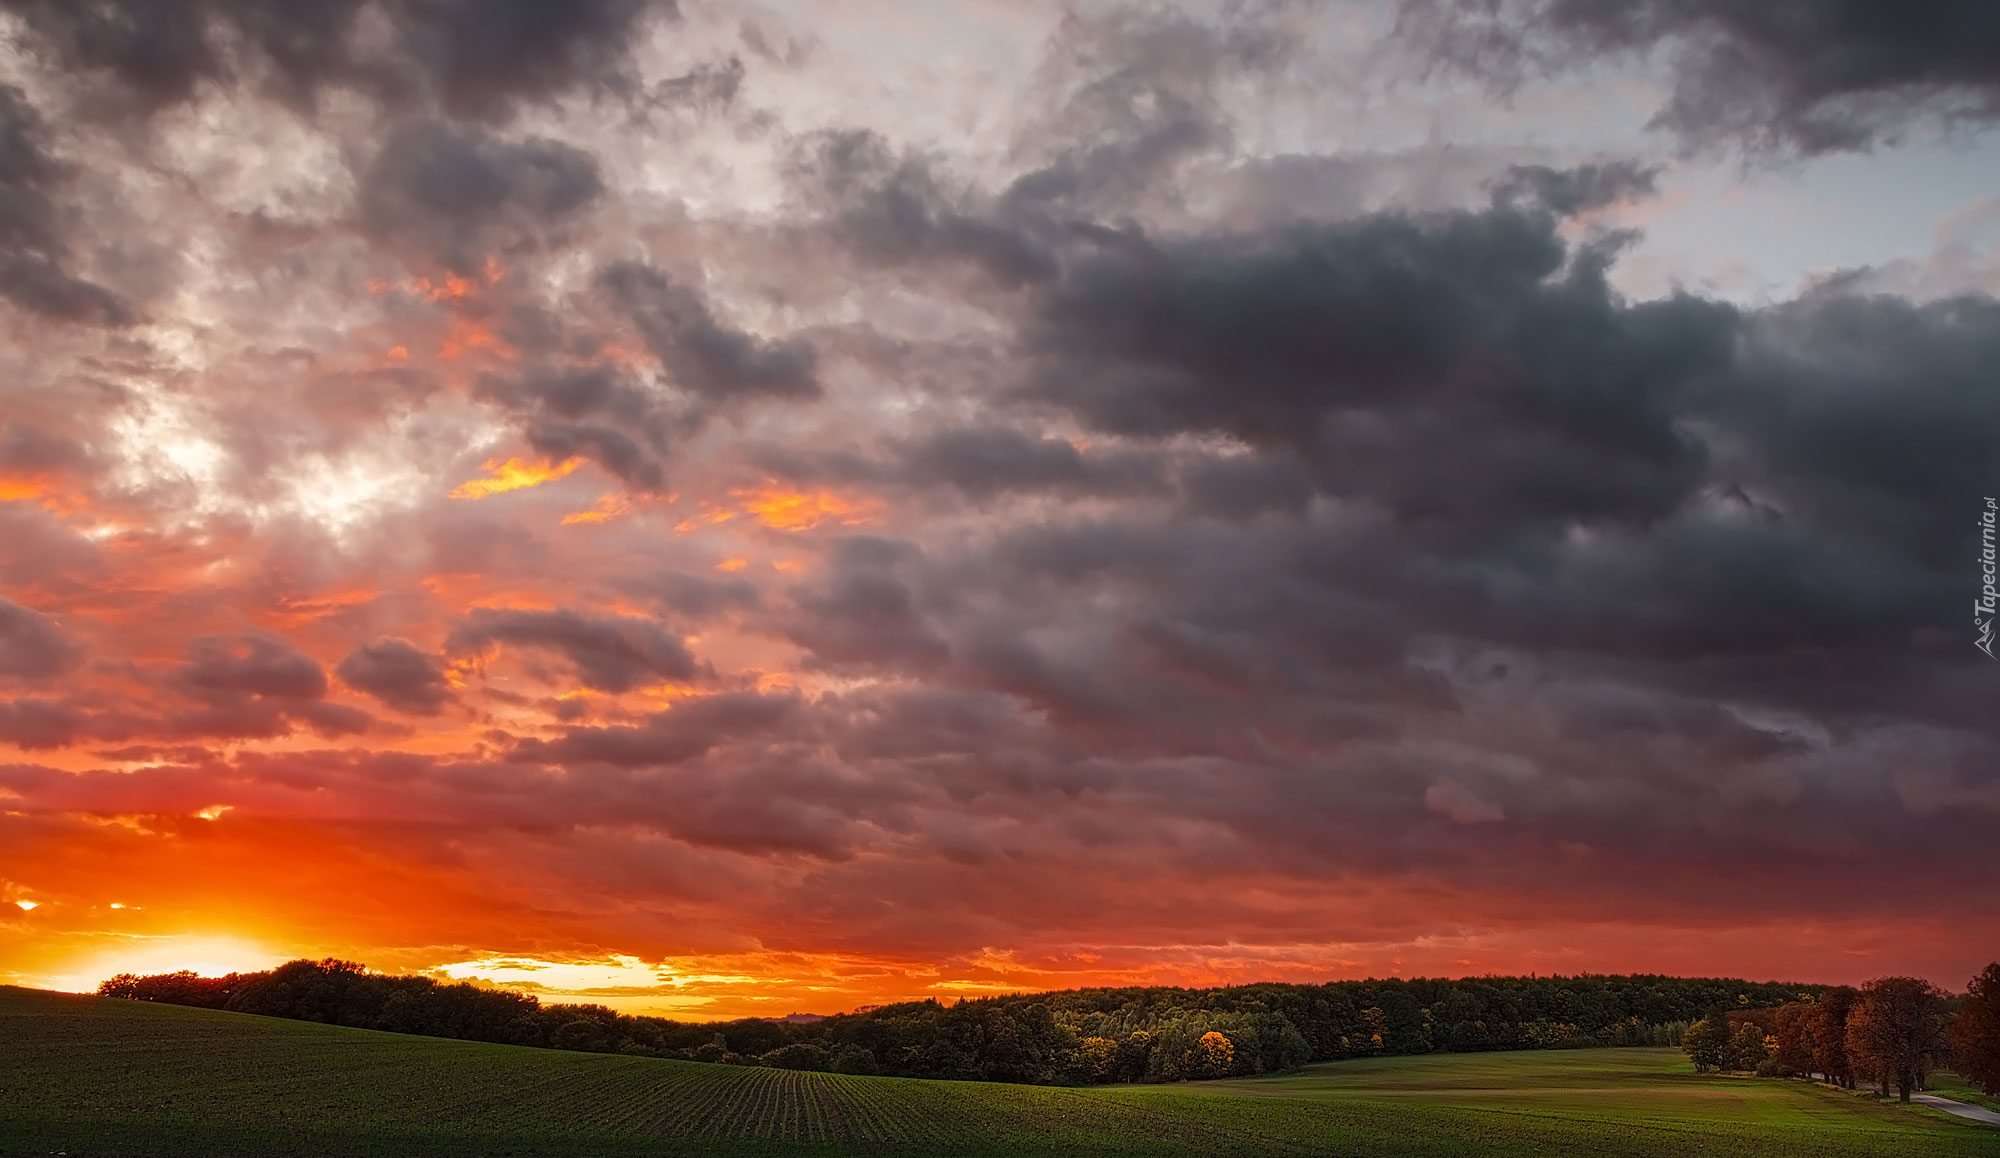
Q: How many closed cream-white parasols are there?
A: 0